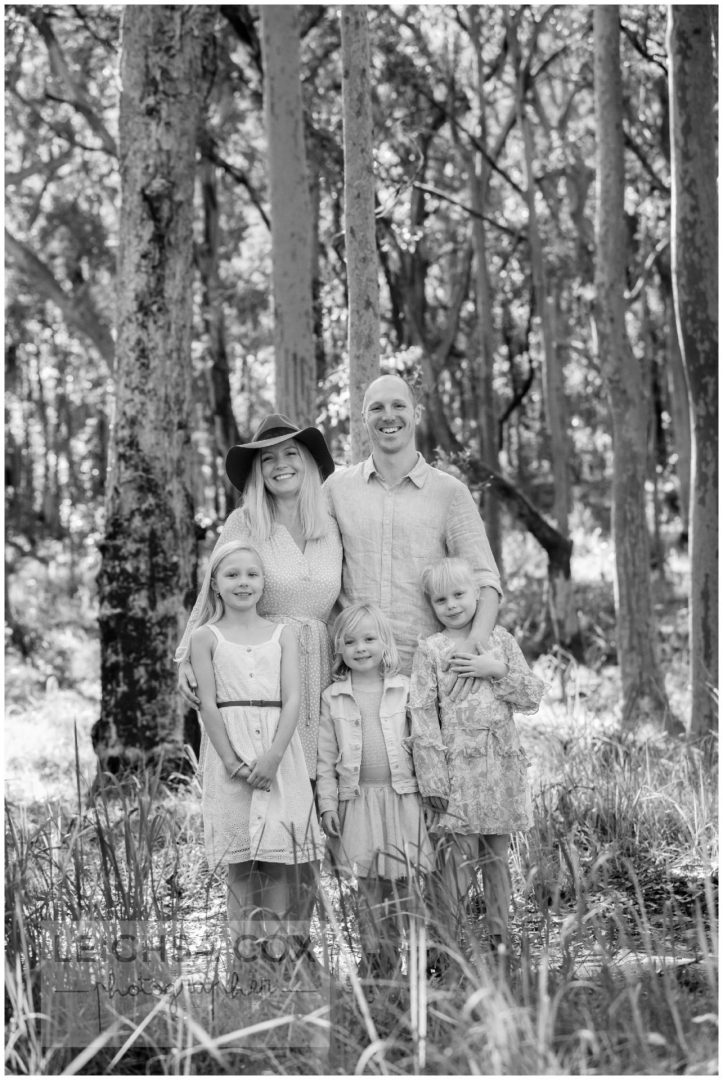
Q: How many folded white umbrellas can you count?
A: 0